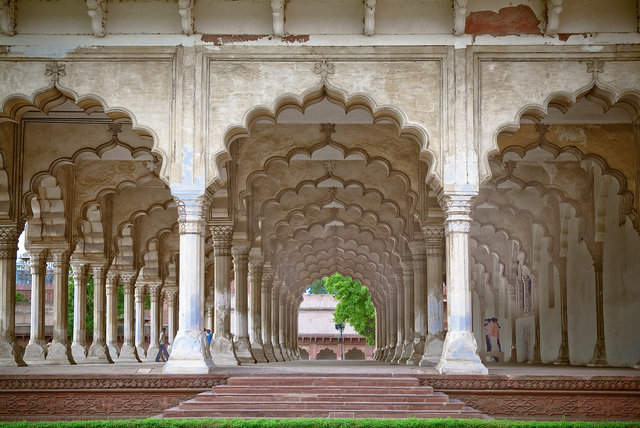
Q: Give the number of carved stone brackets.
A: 7